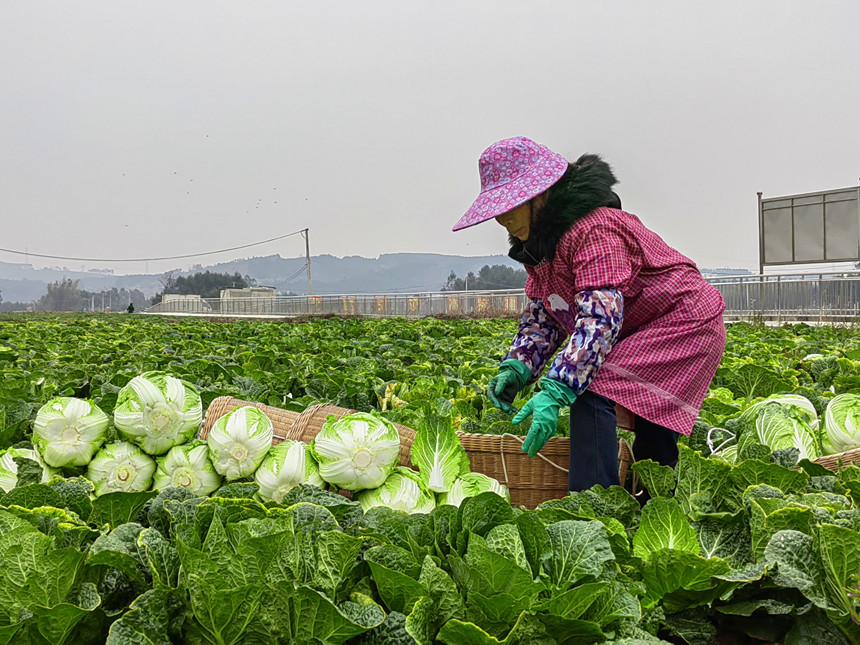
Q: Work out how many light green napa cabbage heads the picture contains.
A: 13